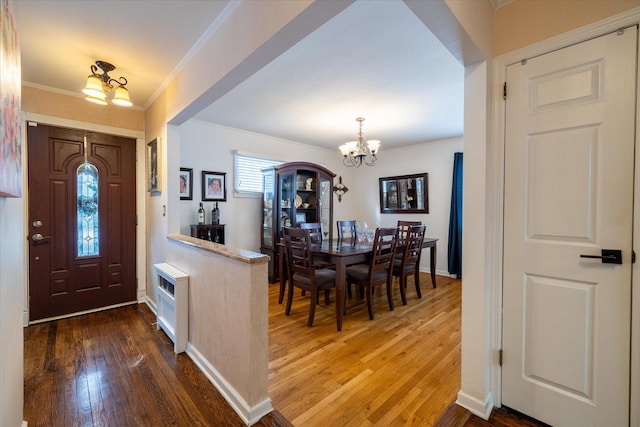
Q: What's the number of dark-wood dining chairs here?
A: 6